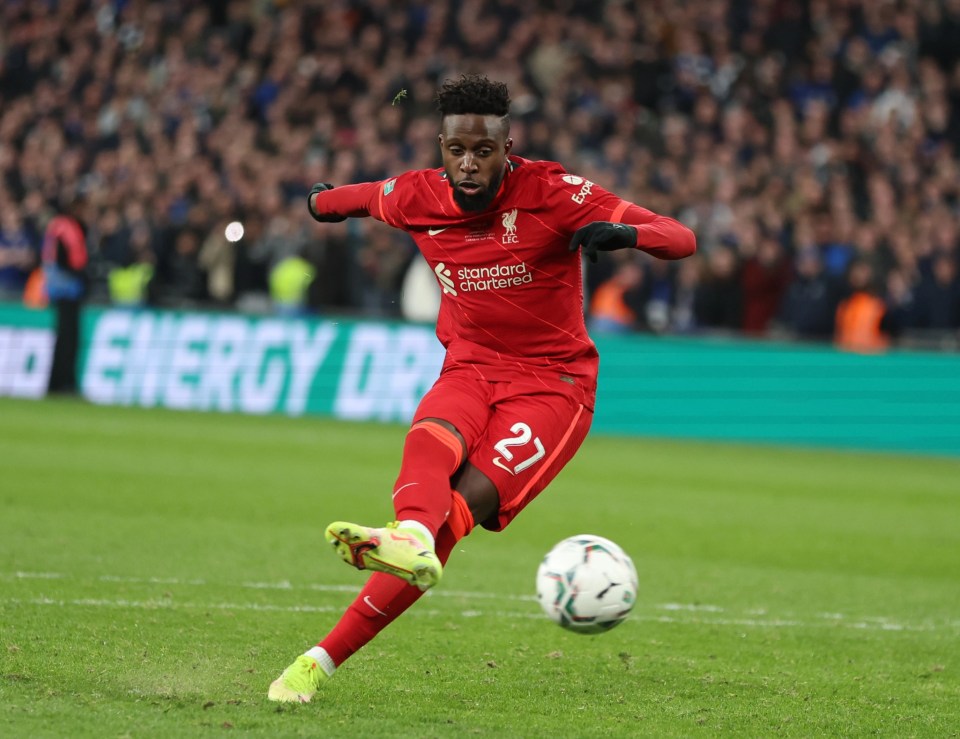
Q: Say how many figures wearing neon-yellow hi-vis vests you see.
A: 2